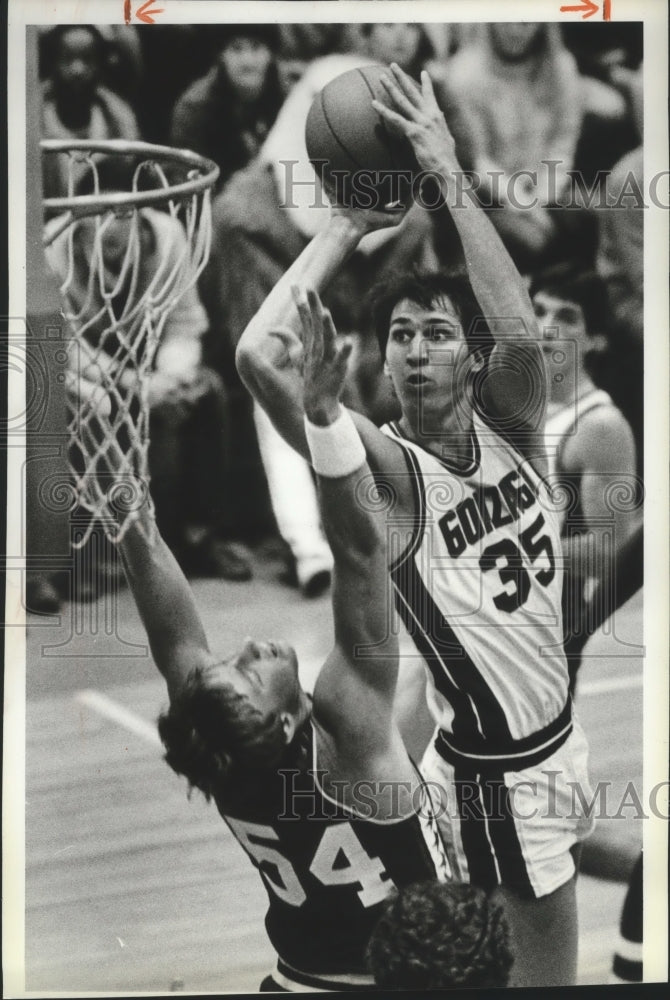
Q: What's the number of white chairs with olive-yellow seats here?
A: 0